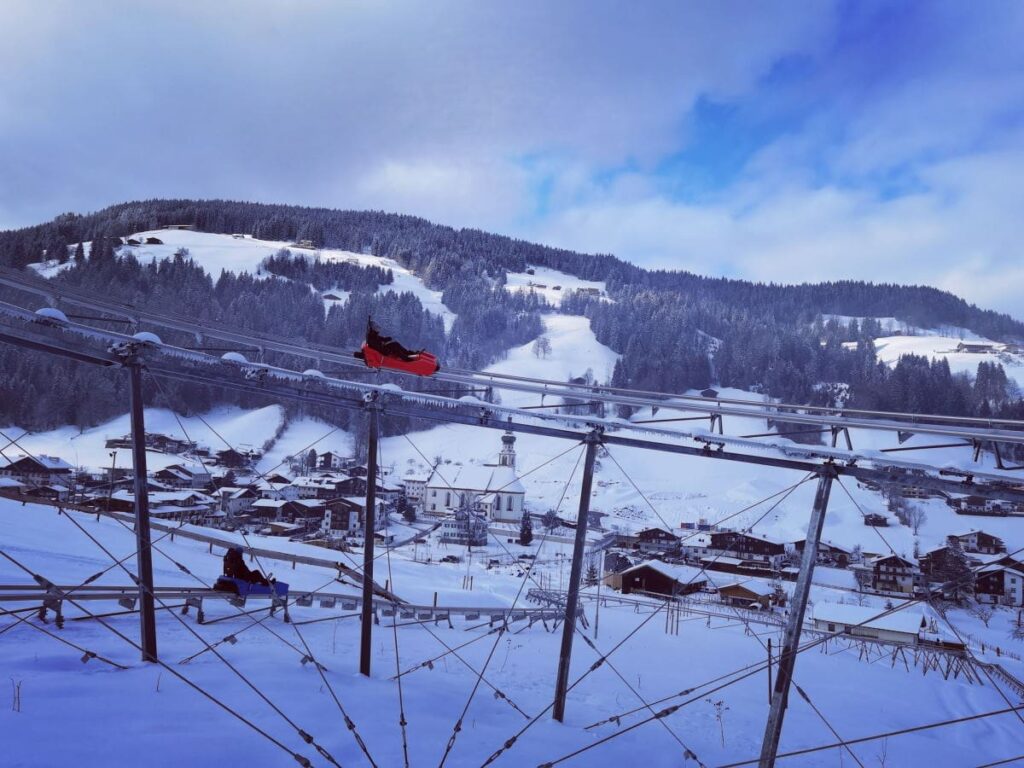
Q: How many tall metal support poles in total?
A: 4